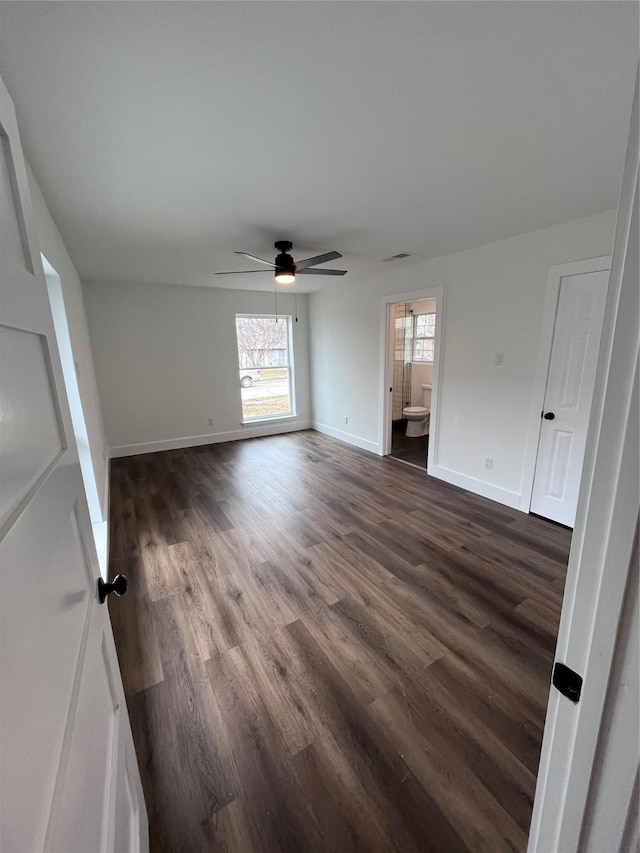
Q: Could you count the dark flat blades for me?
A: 4